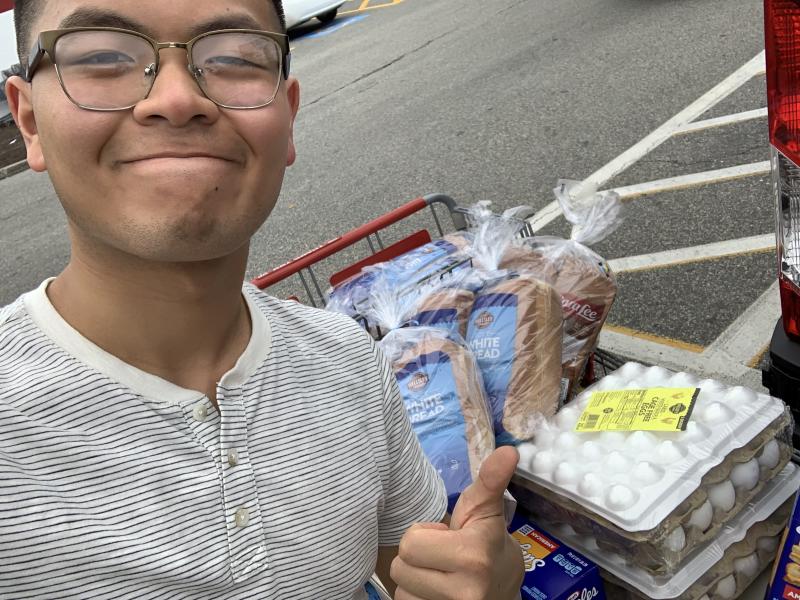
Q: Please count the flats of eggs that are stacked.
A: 2